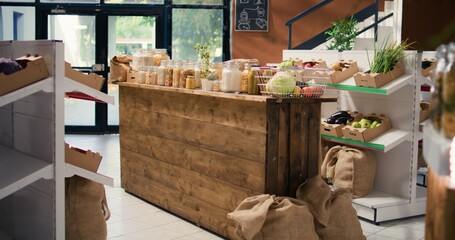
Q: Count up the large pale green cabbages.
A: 1